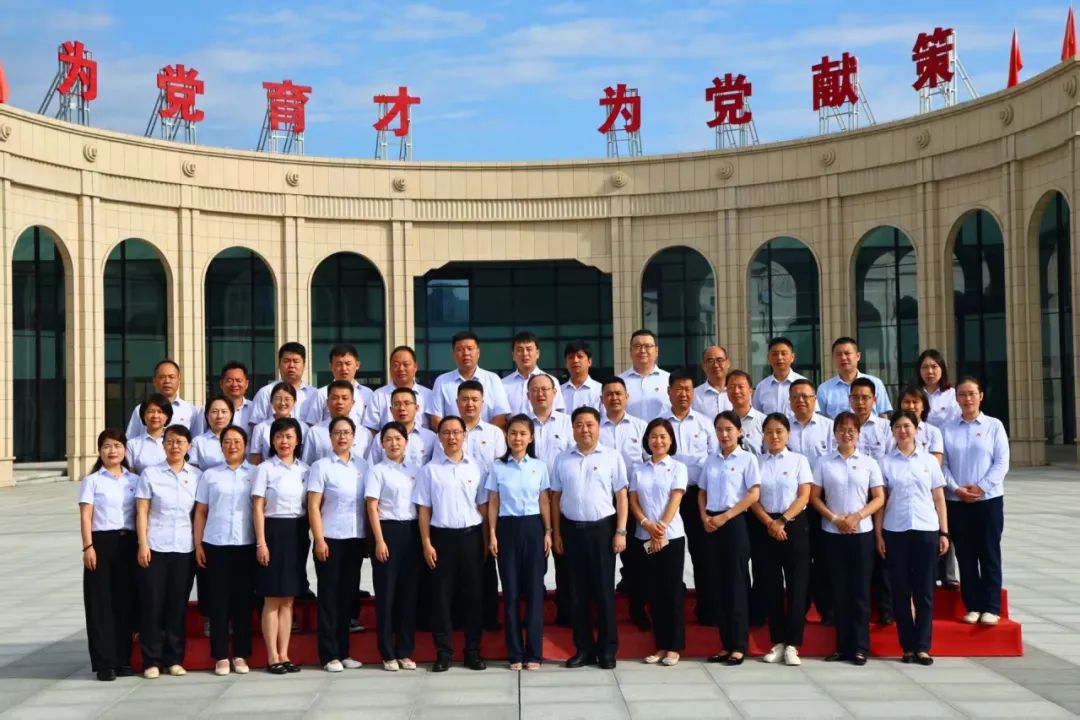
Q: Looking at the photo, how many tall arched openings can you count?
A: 9